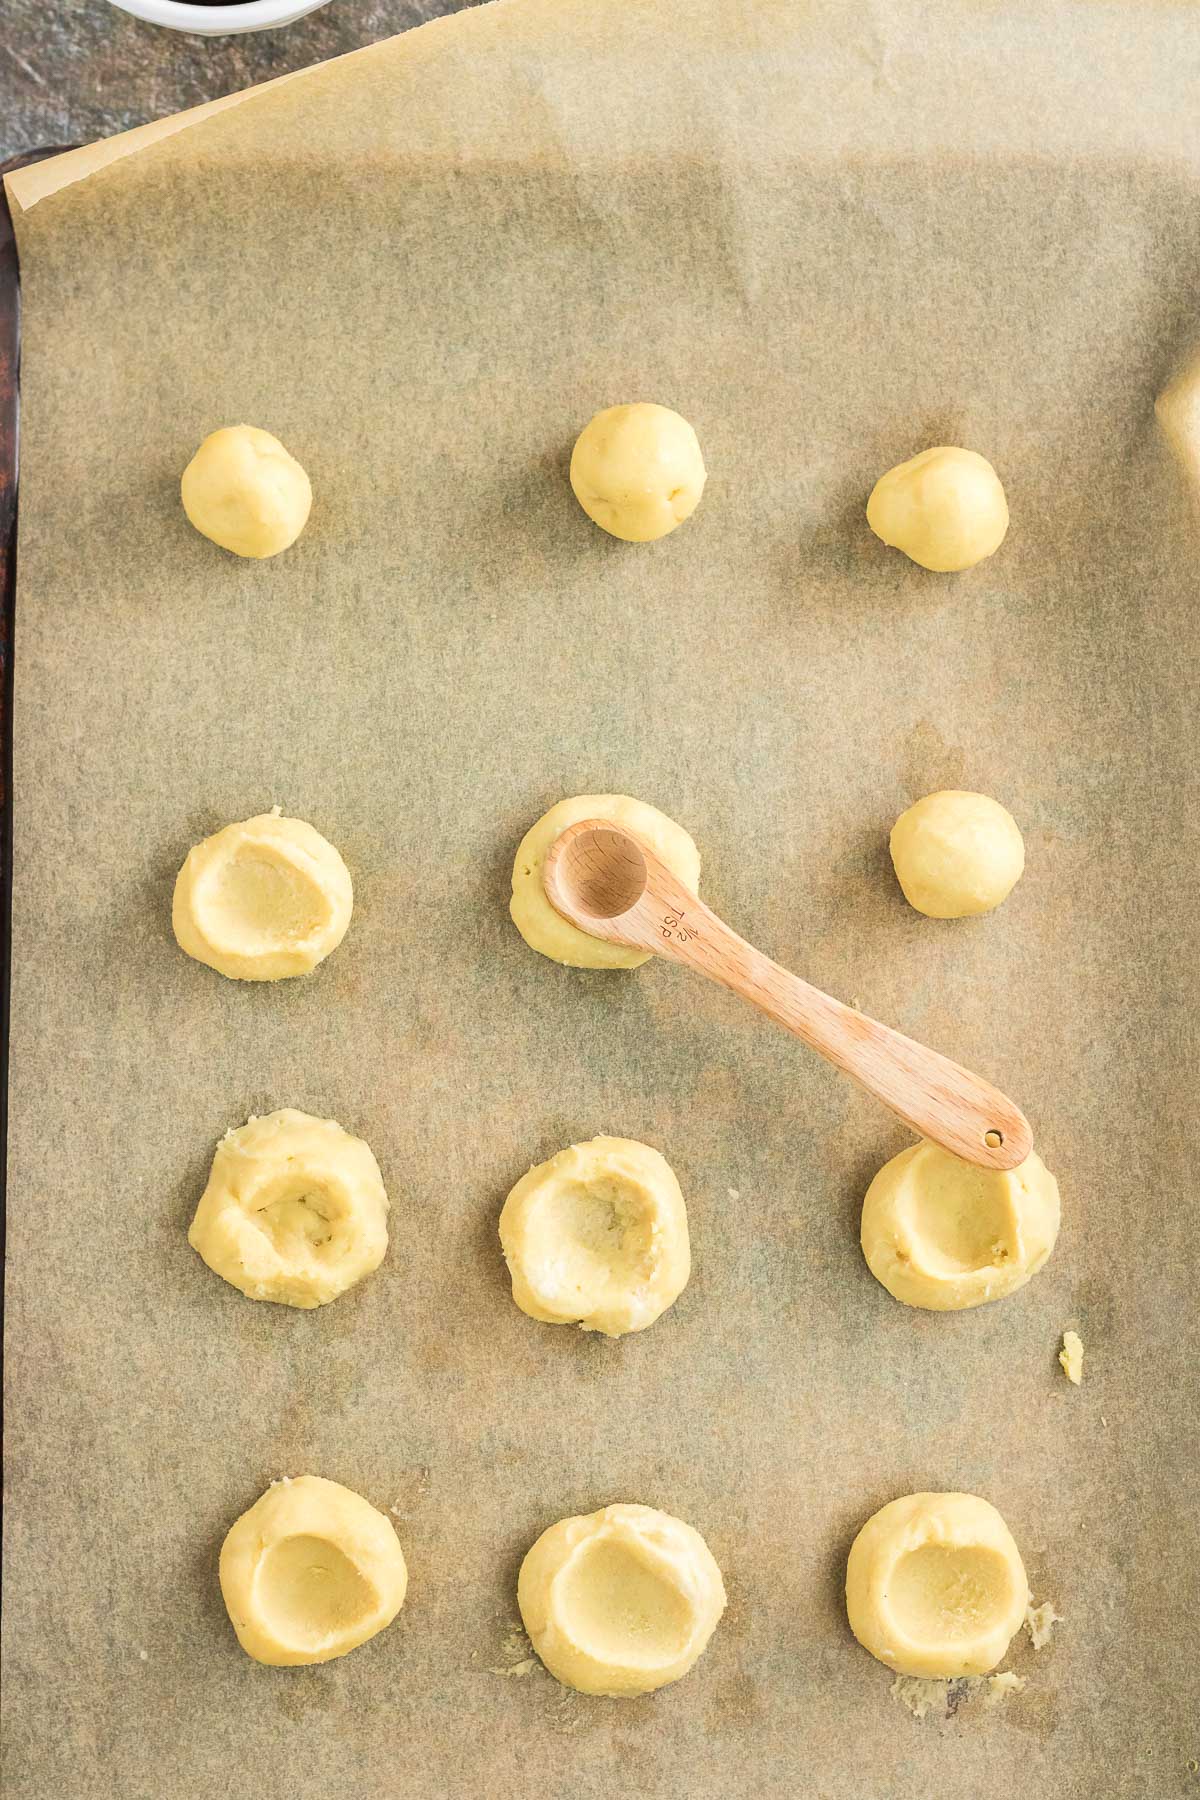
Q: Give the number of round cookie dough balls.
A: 4